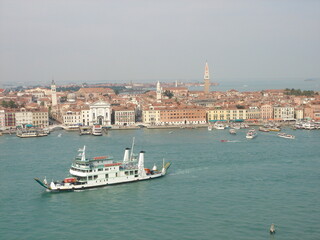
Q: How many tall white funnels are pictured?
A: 2